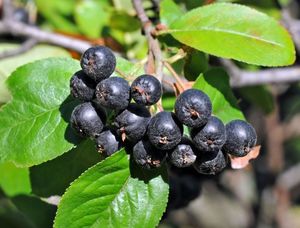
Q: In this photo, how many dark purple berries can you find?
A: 14